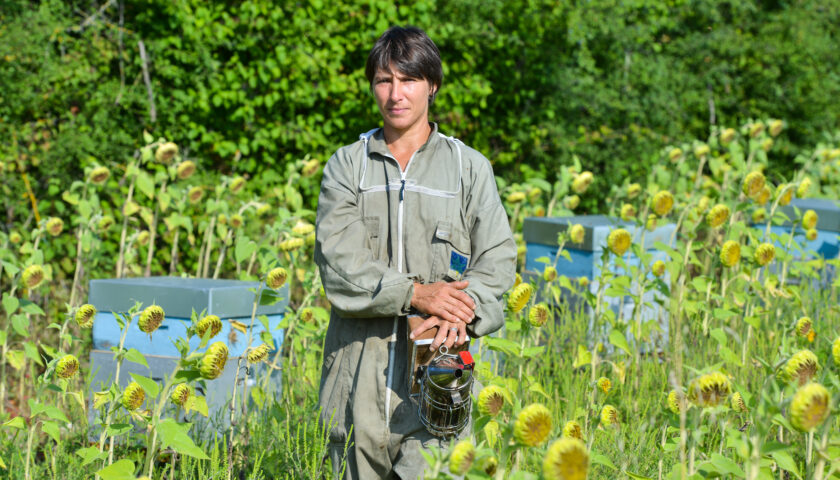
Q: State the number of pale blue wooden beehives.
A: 3